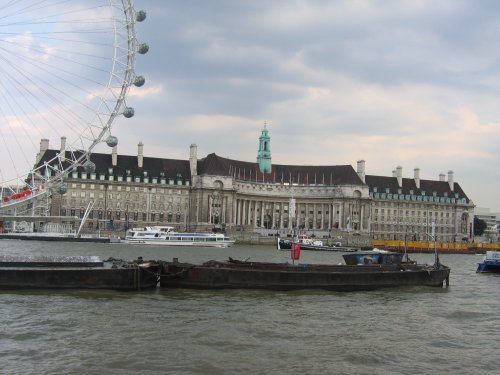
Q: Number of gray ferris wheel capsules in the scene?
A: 7